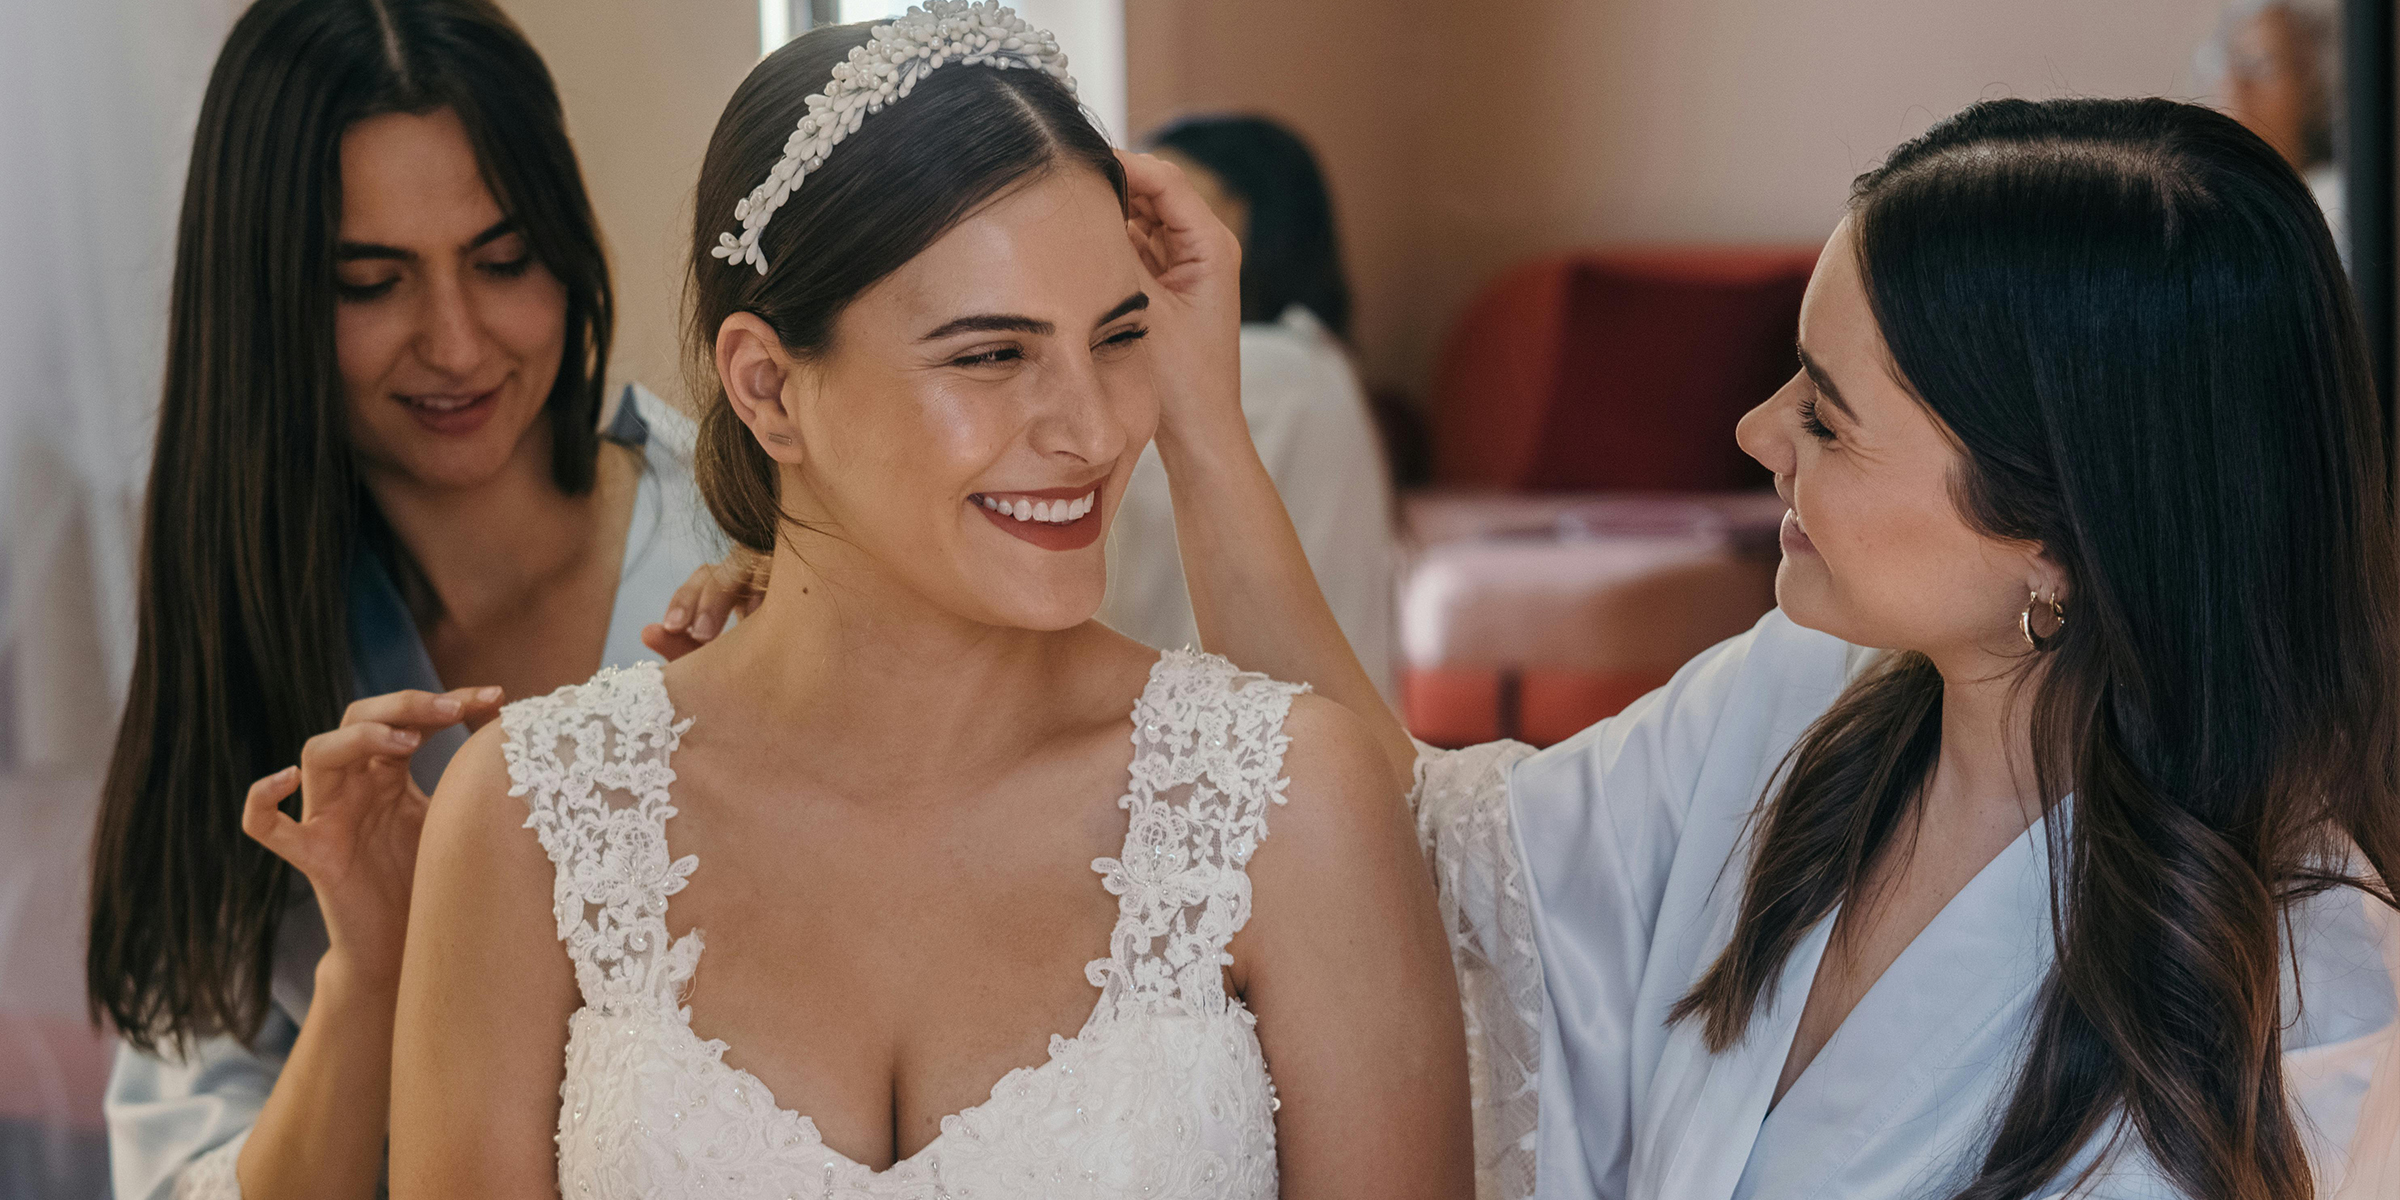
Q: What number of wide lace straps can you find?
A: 2